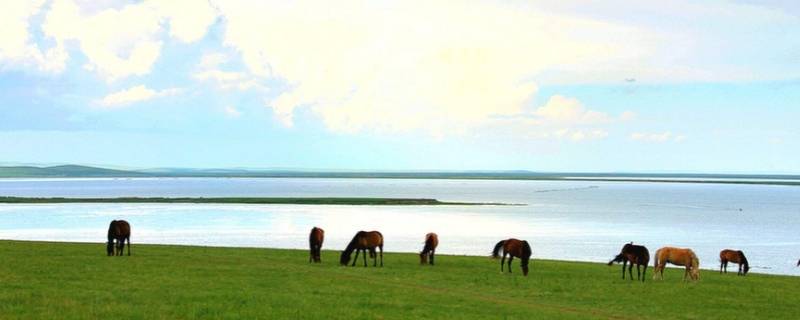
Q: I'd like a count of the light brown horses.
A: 1